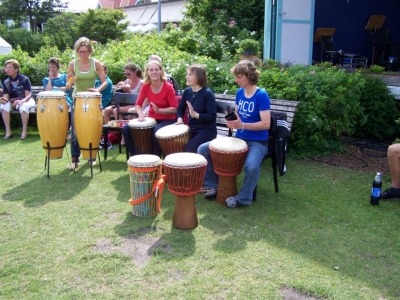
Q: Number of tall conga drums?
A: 2